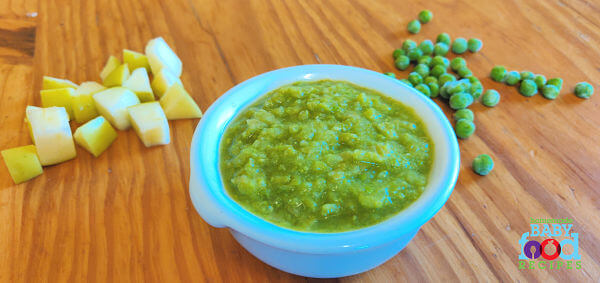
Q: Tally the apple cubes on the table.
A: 15